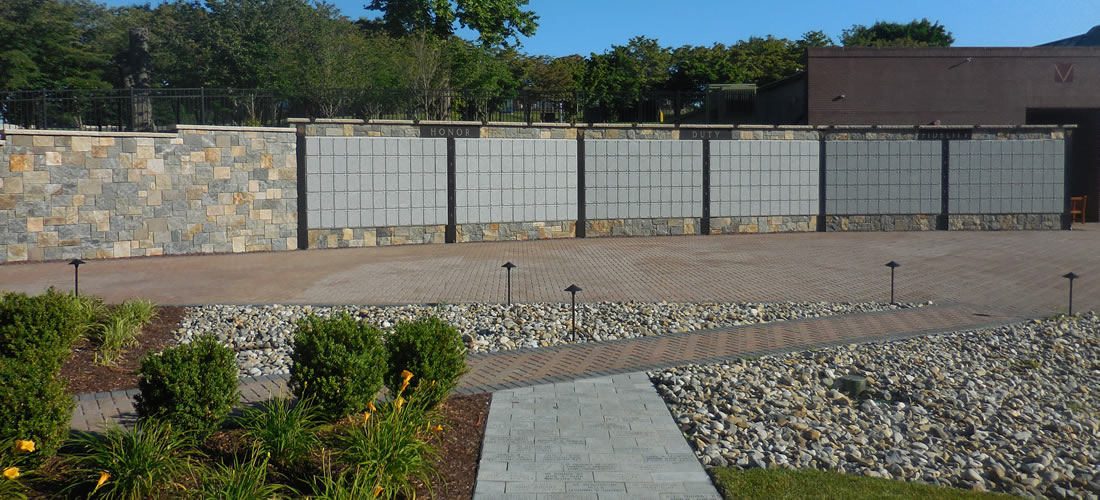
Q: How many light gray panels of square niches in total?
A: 6